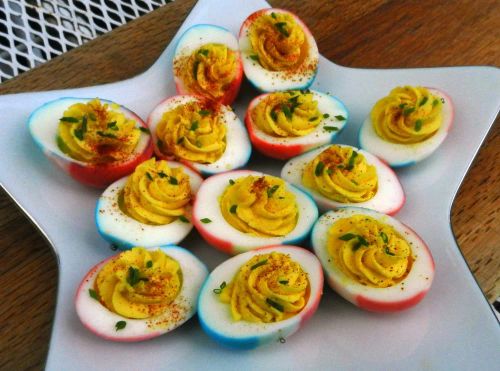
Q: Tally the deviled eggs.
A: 12